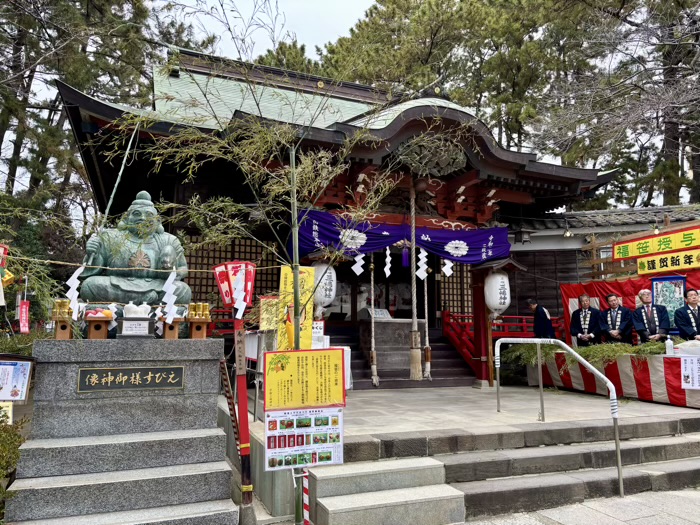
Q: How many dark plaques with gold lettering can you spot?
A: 1